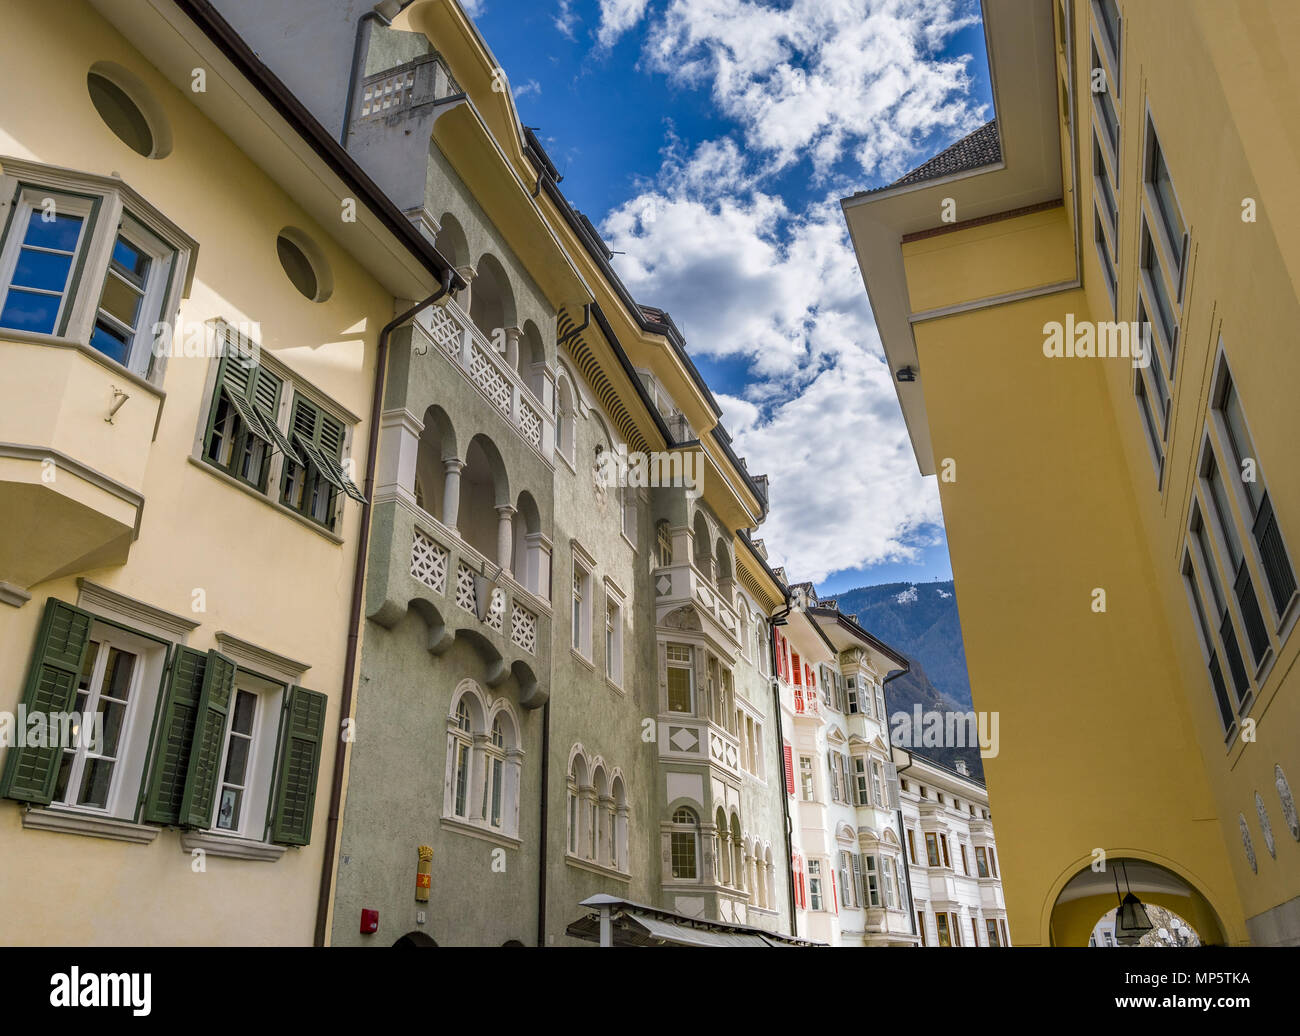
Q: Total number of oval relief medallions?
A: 3